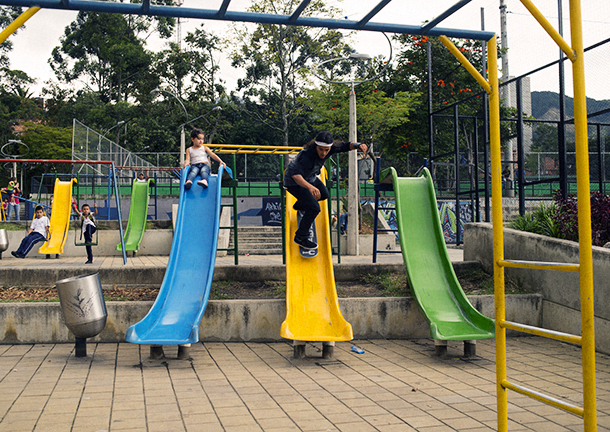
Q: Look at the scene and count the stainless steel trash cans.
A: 2